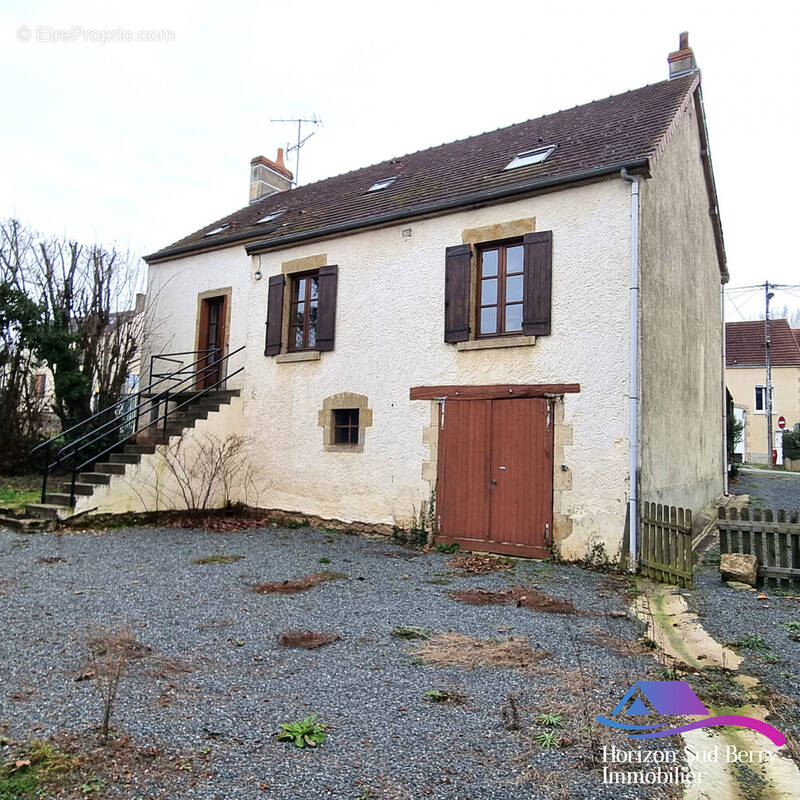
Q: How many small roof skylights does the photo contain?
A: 4